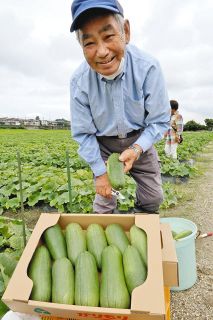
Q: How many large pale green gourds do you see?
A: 11